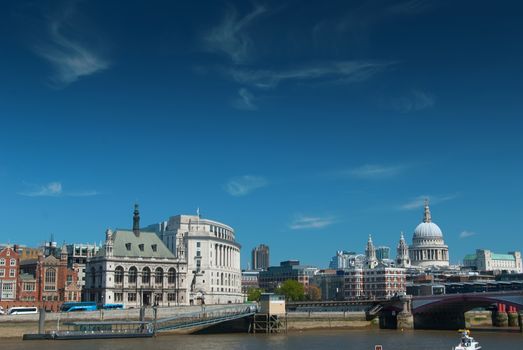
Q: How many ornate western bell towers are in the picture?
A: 2